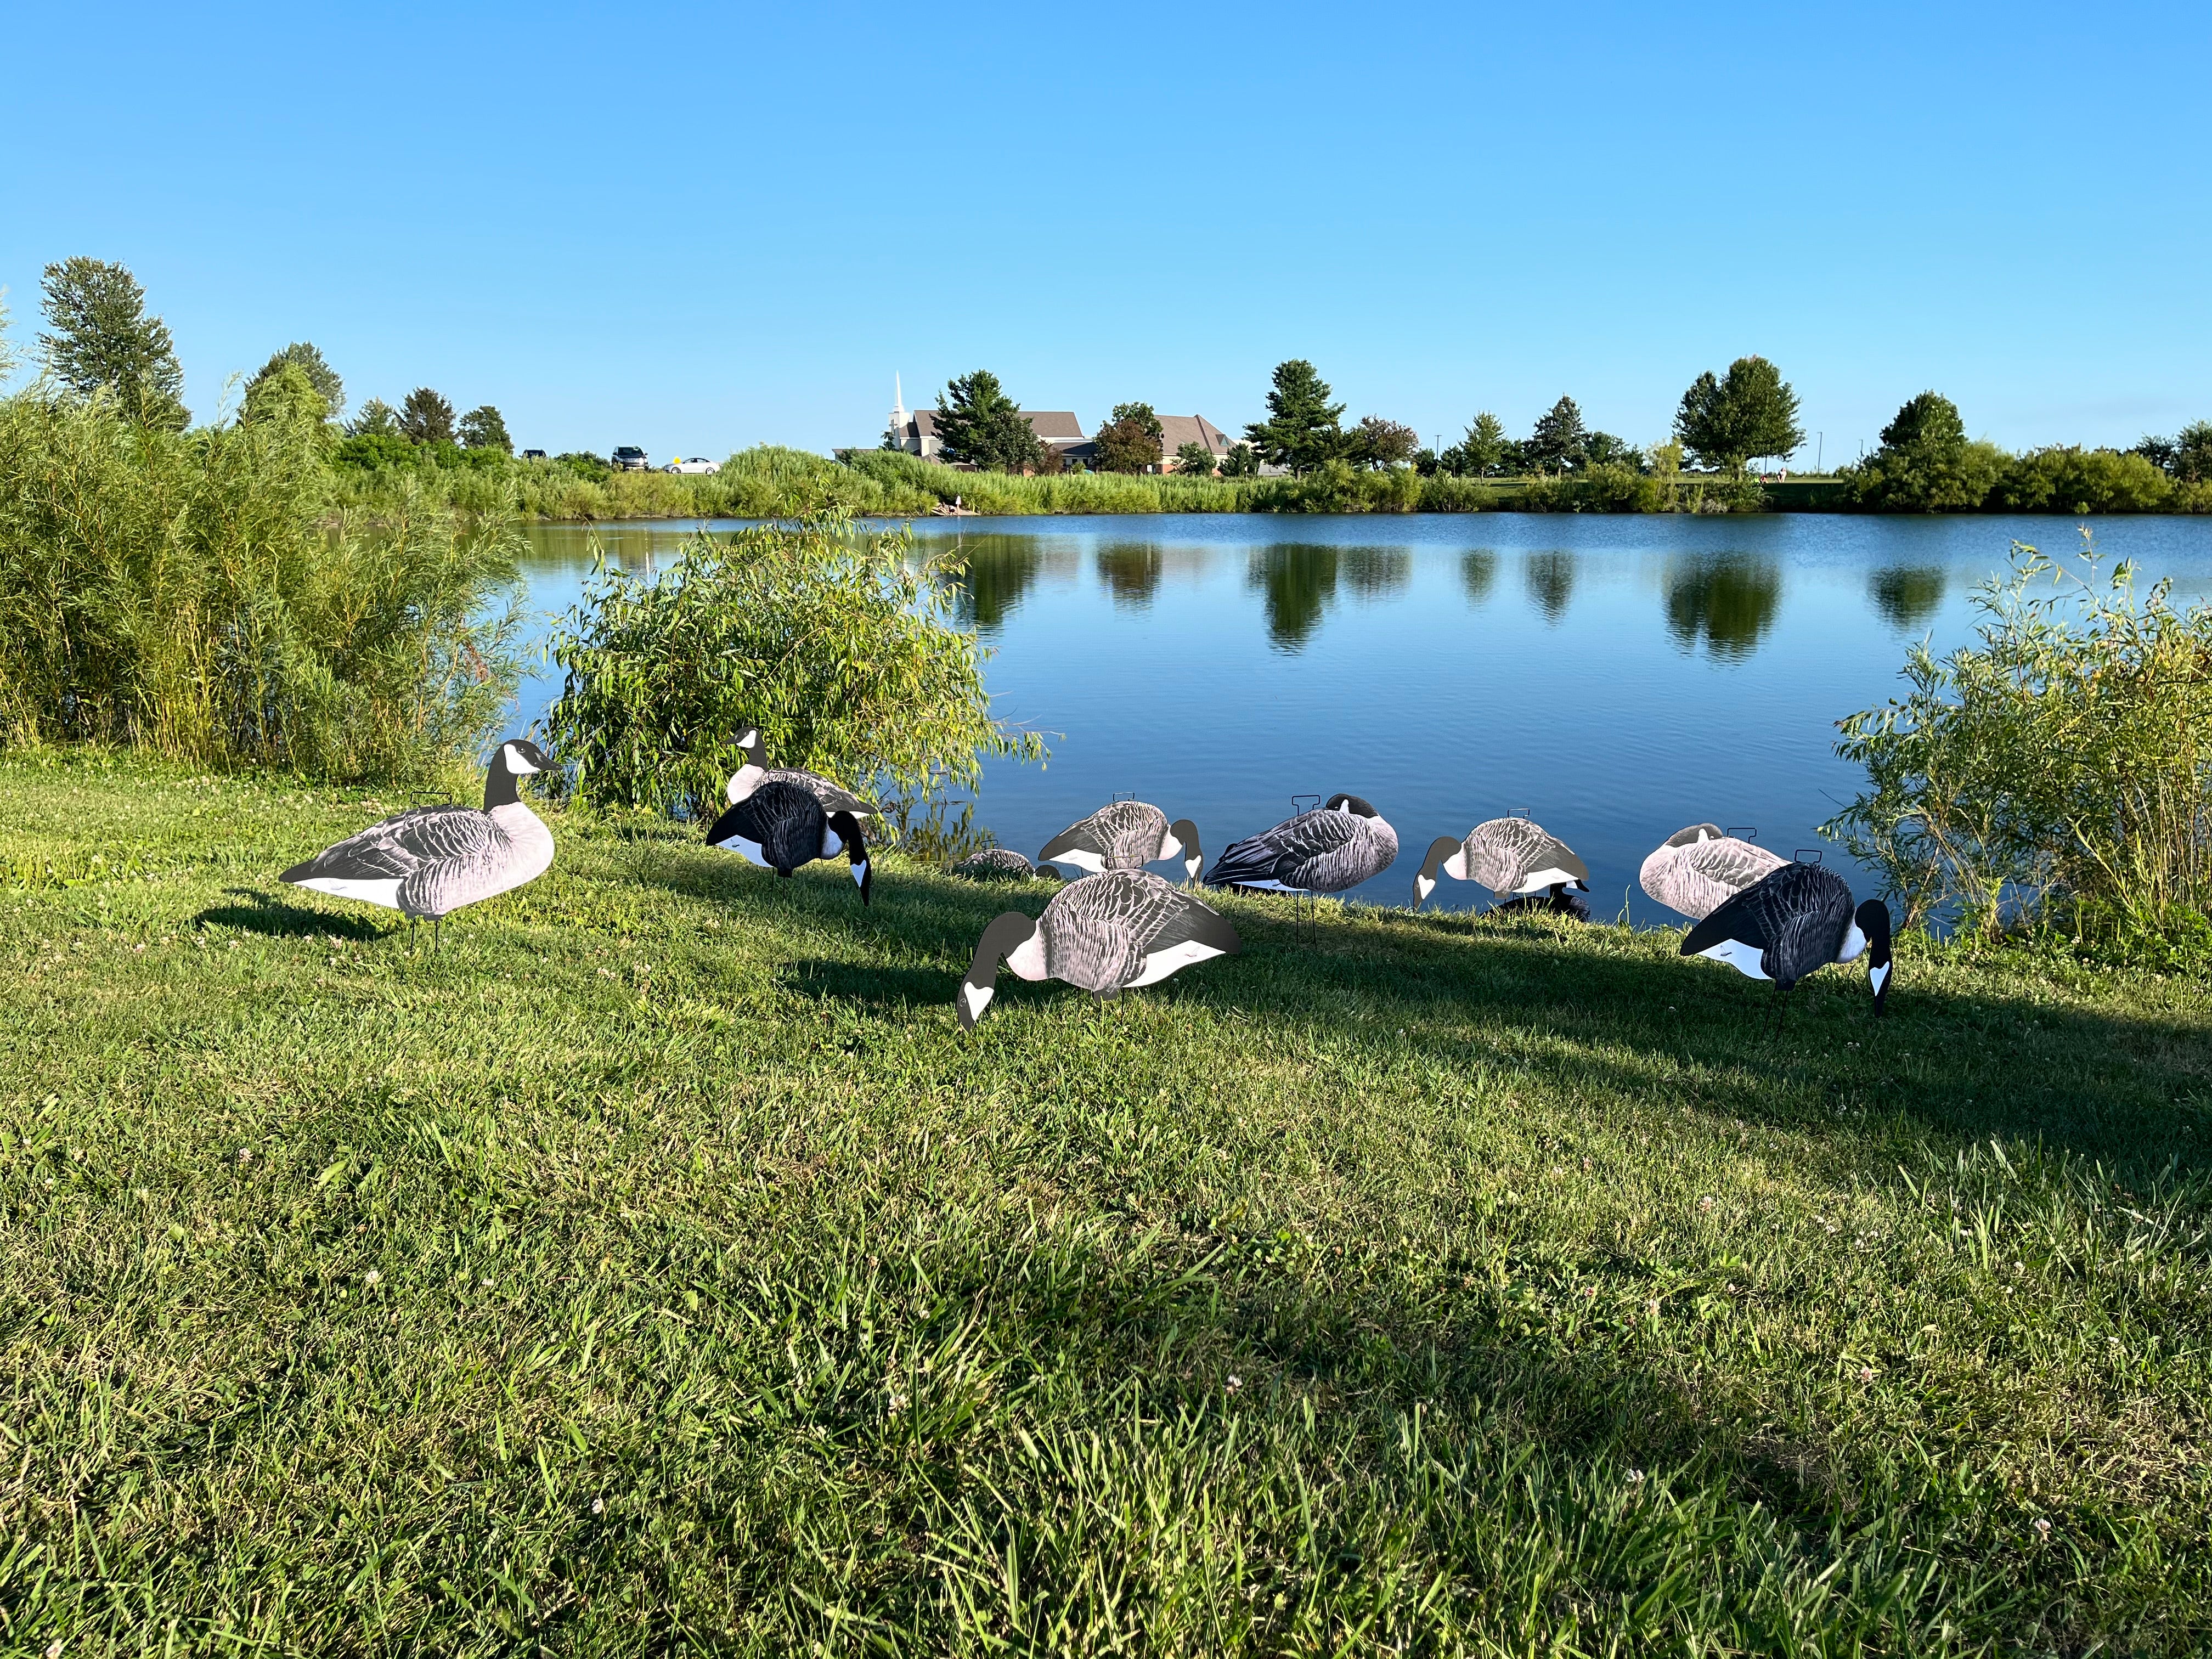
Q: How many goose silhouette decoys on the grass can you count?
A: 11